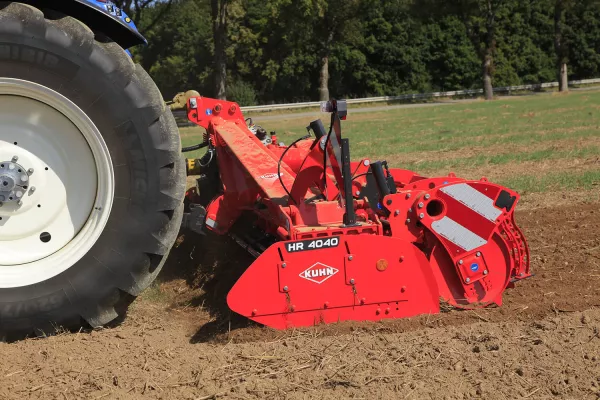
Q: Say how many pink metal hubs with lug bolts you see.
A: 0